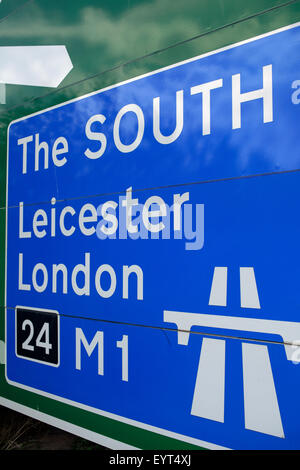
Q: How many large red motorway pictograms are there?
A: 0